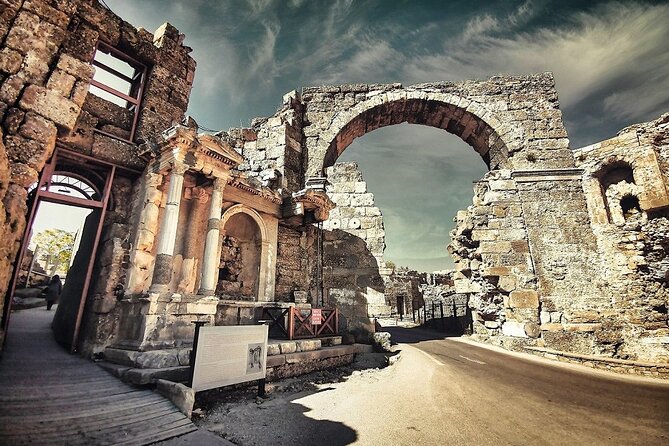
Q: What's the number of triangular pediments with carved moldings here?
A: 1